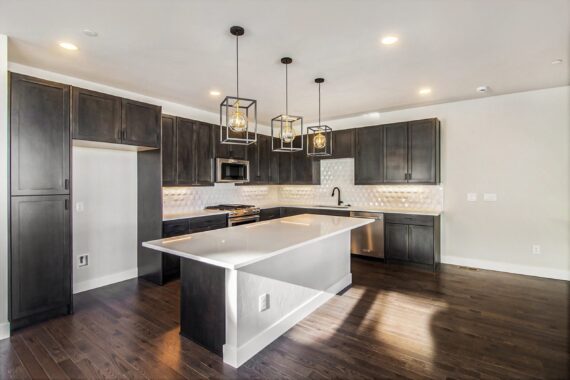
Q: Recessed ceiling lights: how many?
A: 4